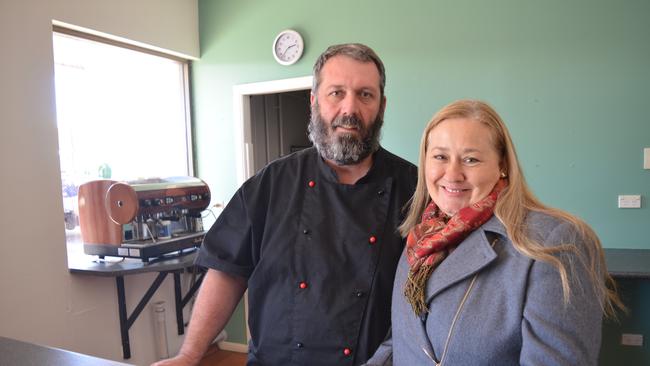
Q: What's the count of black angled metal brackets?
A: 2